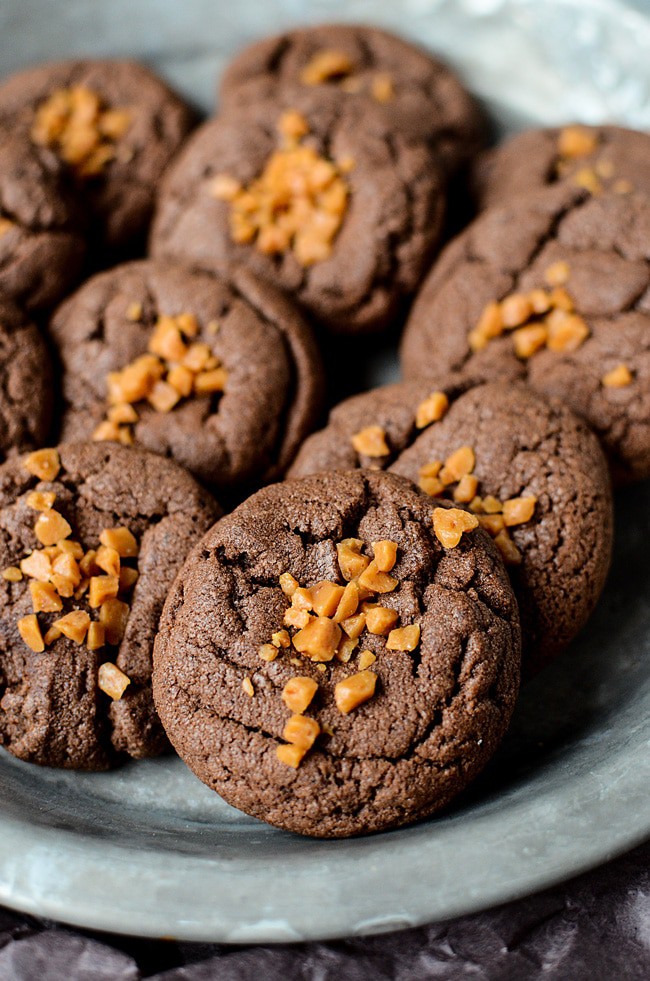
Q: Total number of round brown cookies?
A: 11